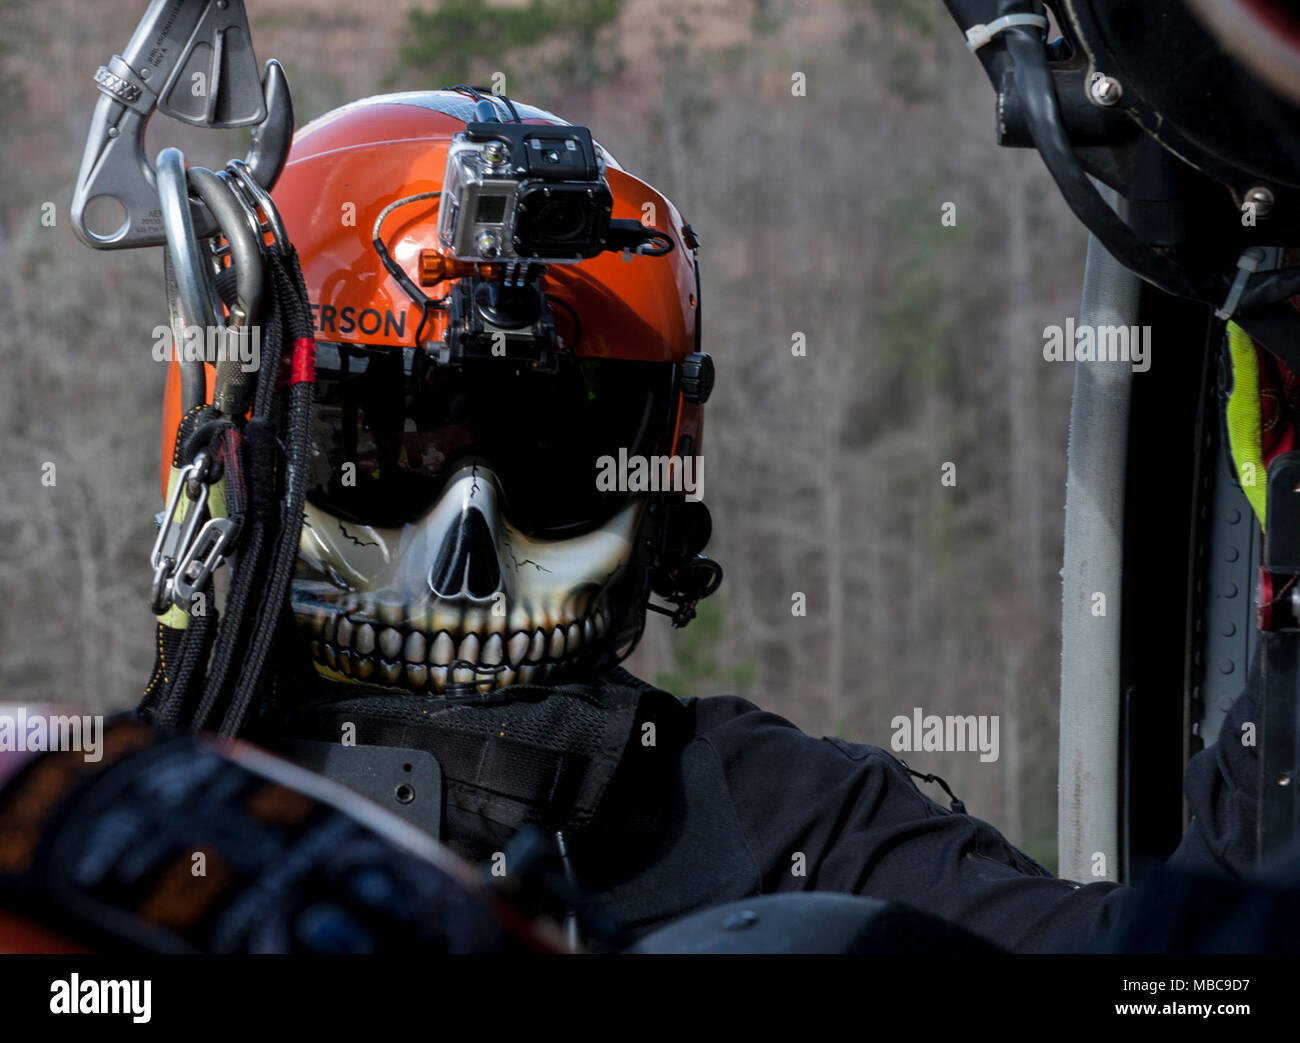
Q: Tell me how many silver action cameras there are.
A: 1